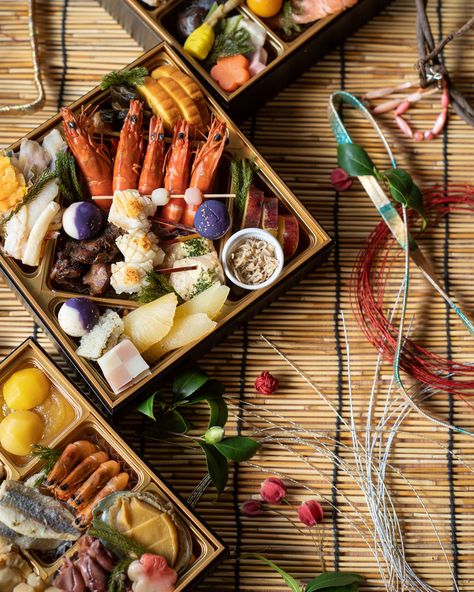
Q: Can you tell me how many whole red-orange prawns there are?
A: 9